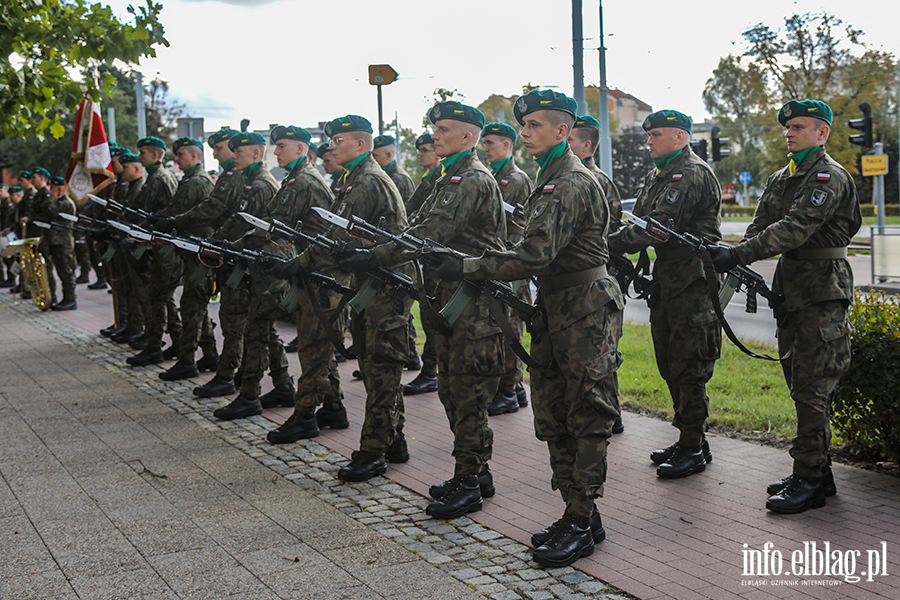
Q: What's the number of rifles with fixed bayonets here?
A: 10